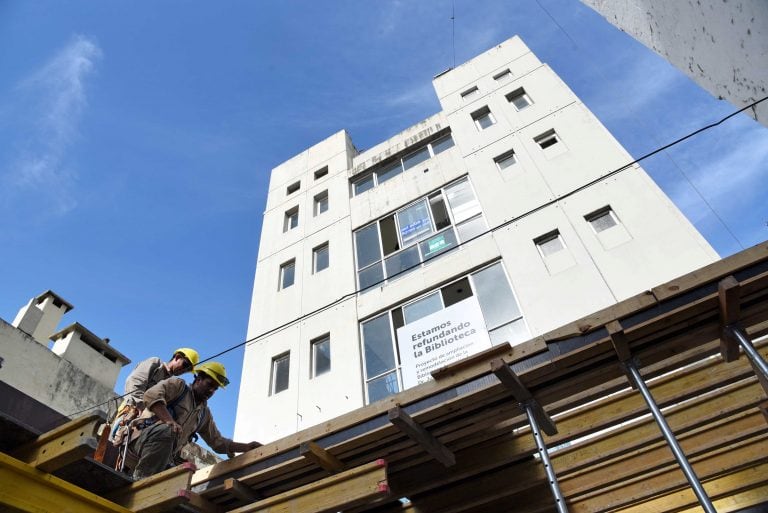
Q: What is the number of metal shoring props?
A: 3